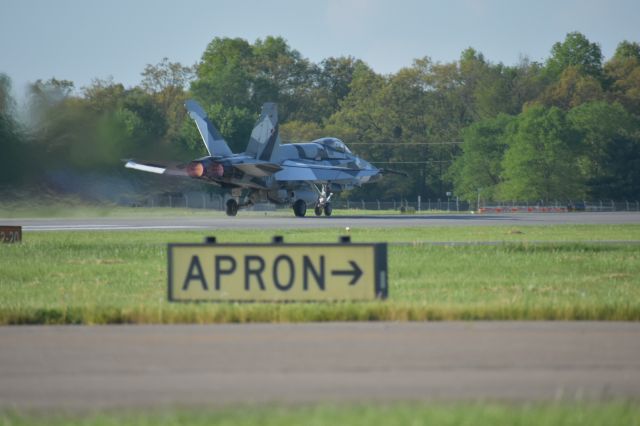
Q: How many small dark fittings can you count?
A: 3